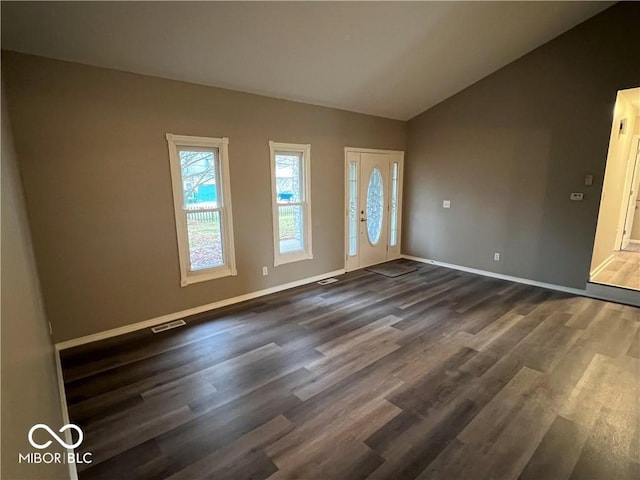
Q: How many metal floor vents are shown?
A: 2